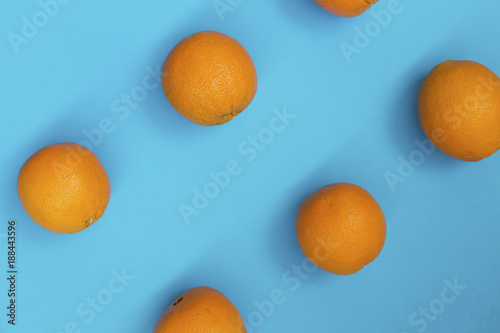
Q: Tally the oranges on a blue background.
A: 6